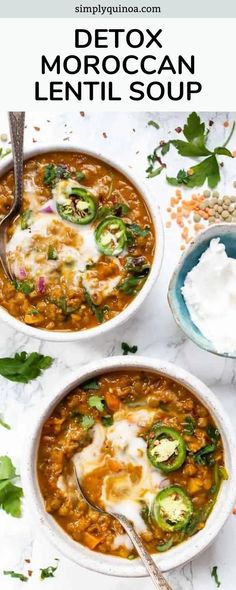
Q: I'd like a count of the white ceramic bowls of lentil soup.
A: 2